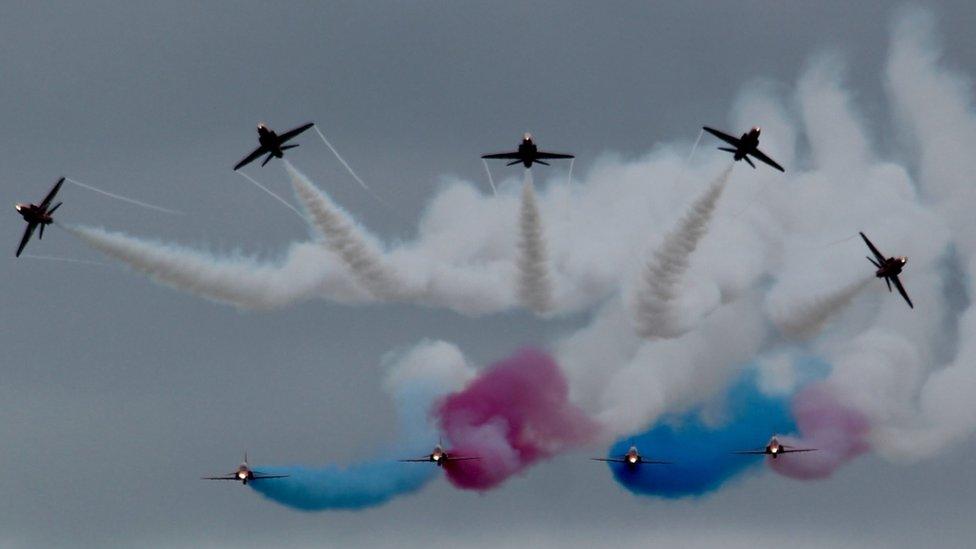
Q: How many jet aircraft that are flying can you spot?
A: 9